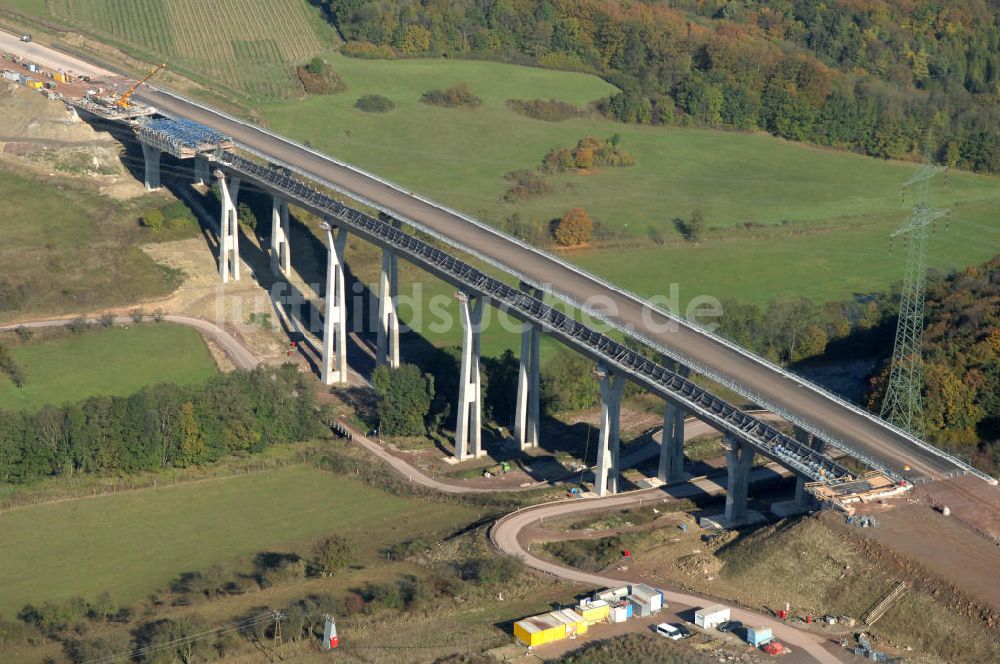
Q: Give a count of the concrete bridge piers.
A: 12